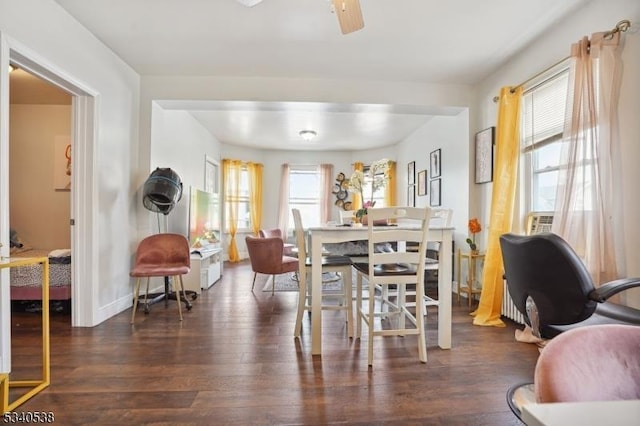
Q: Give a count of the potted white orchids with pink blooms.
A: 1